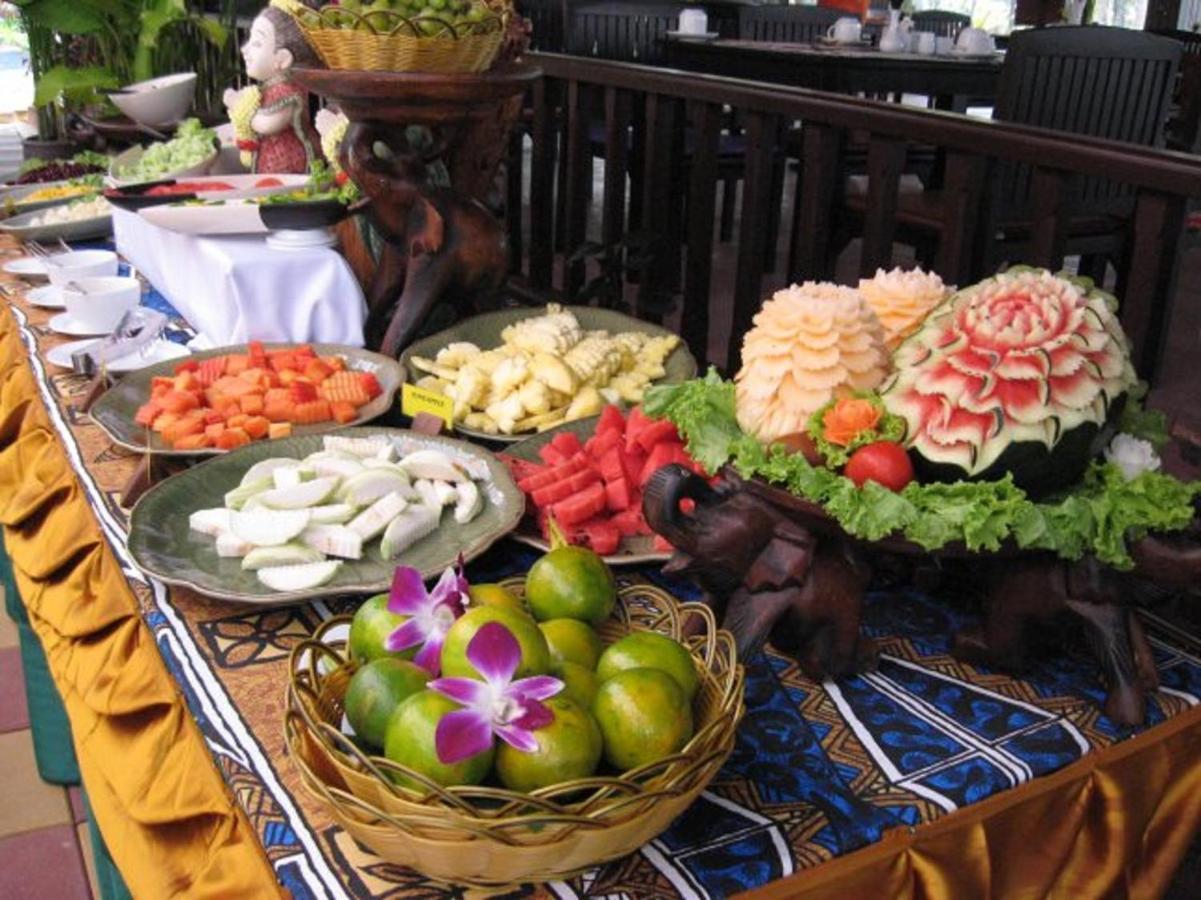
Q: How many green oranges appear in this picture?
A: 11